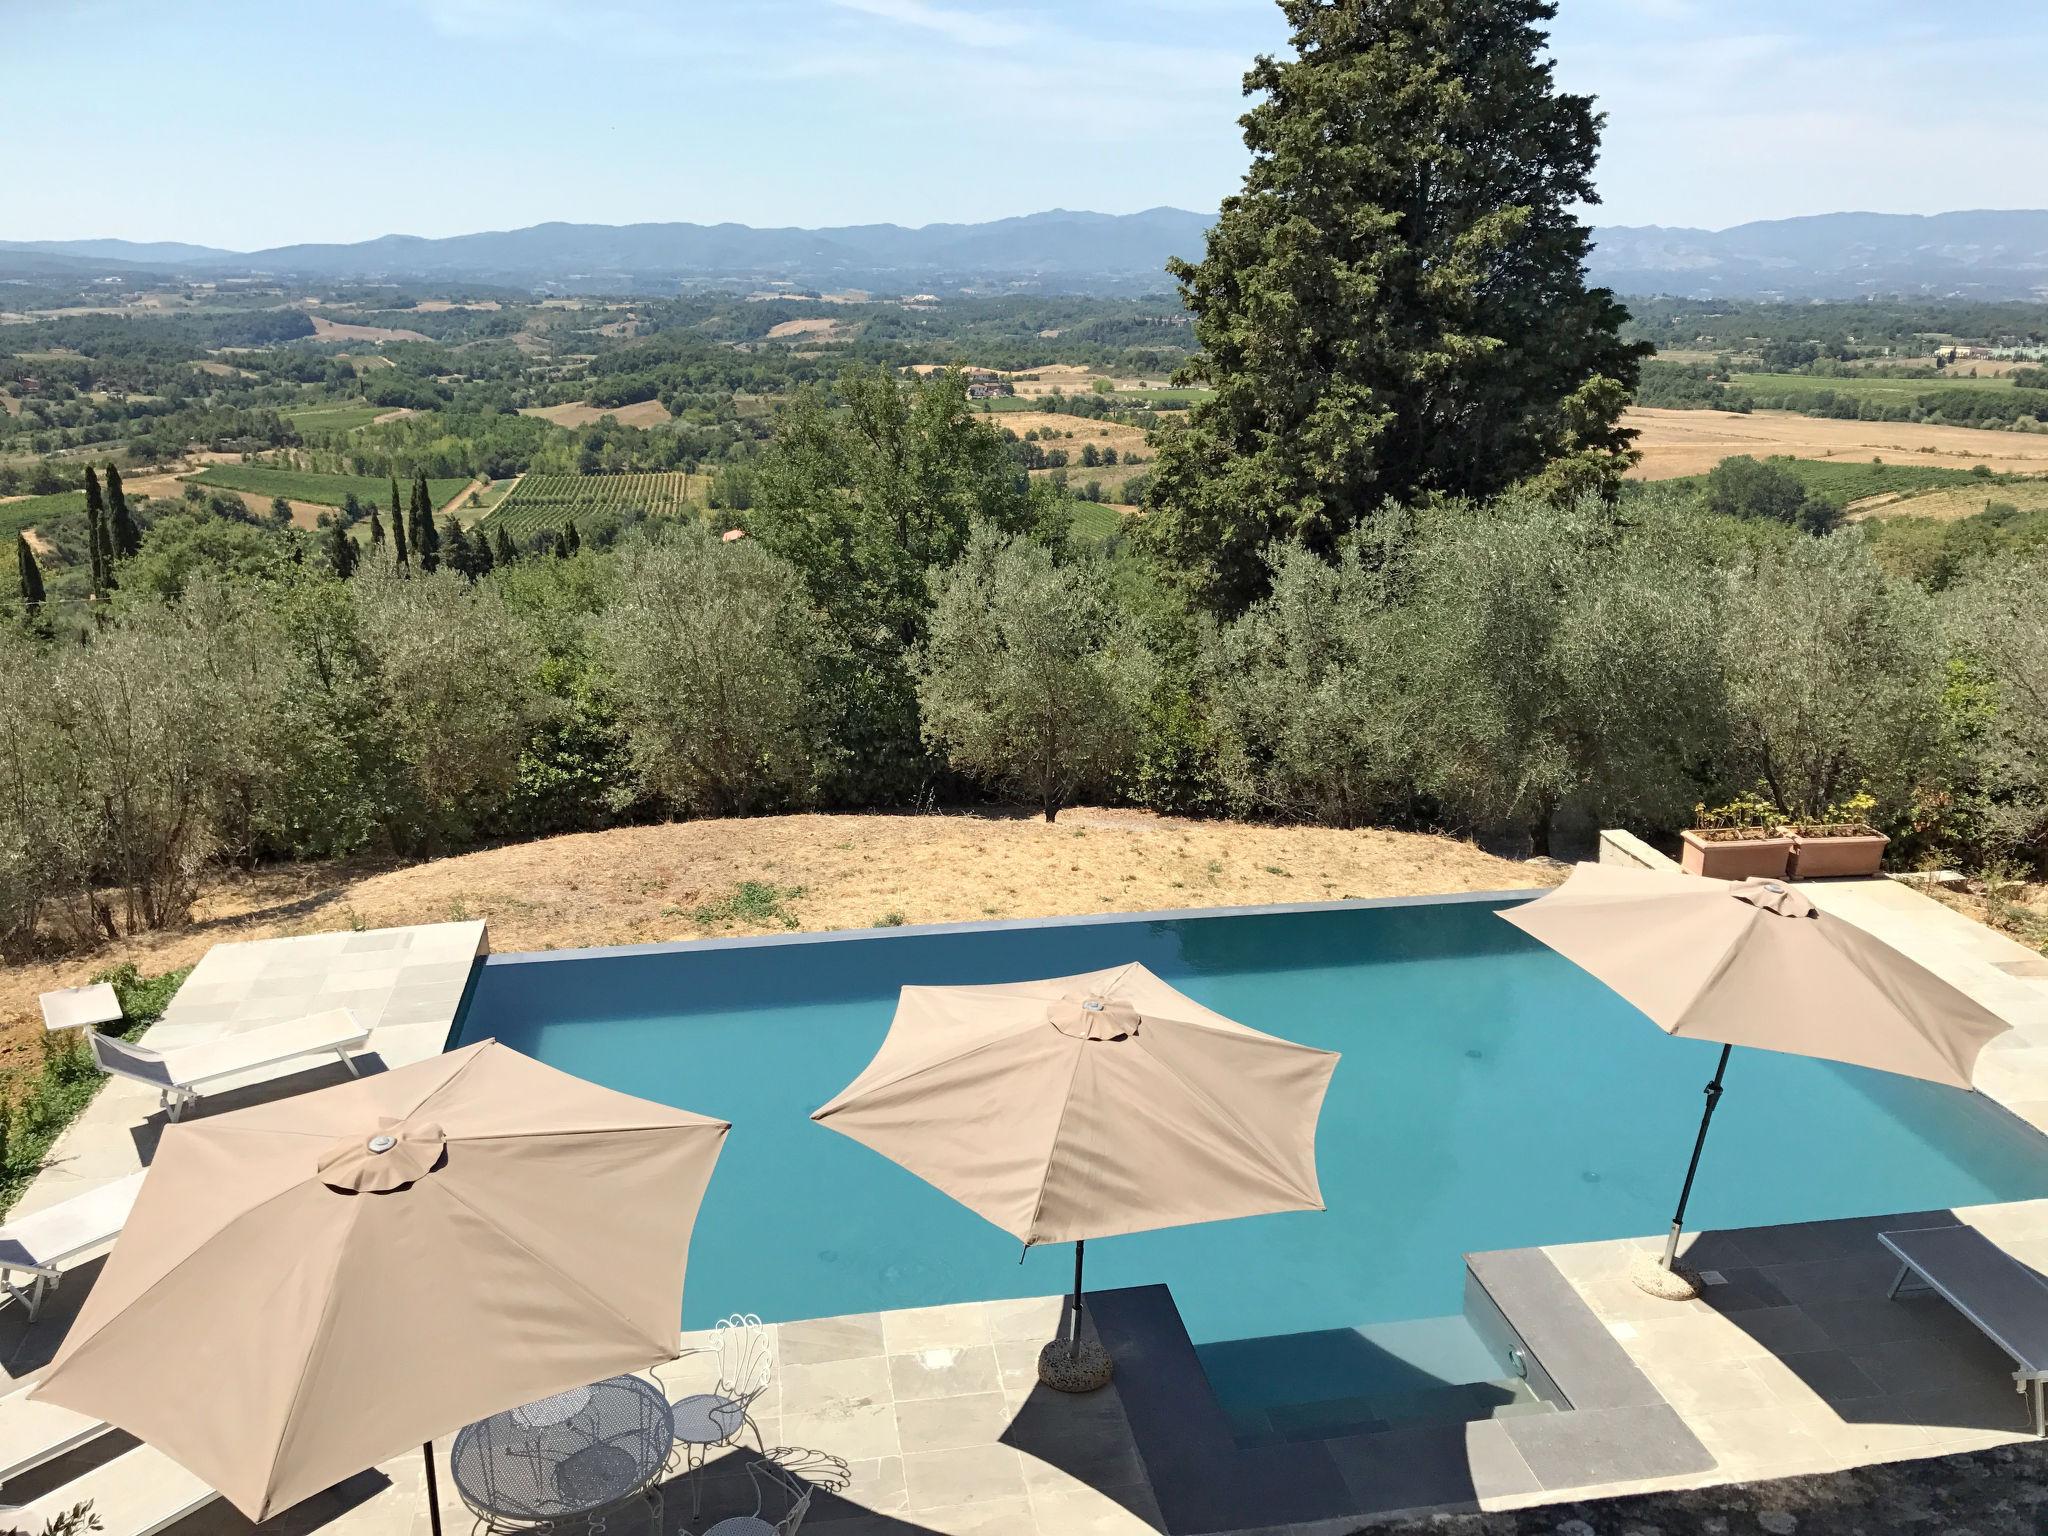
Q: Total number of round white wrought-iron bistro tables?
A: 1